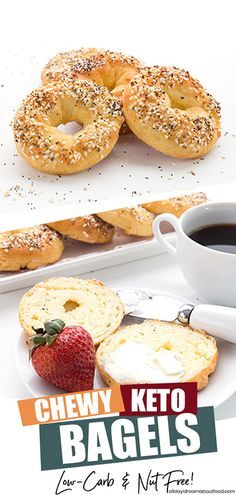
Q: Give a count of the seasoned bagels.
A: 7